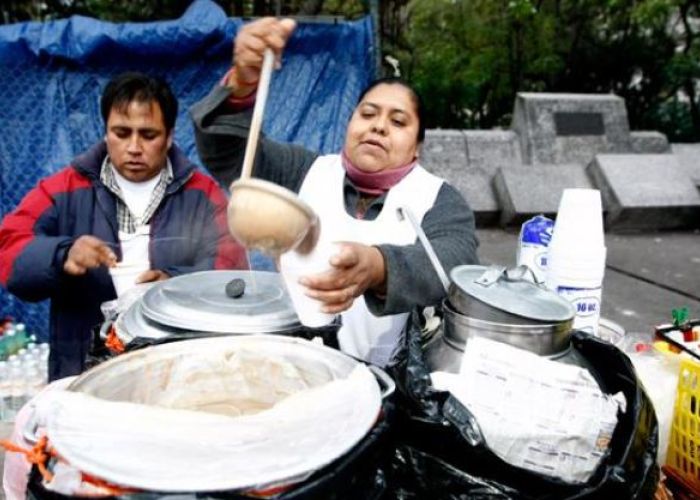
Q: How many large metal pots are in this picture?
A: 3